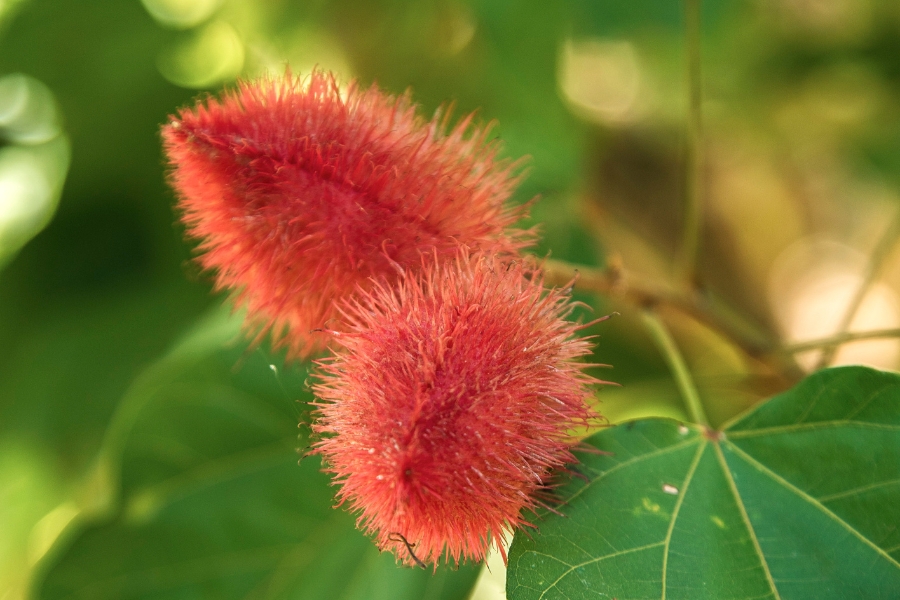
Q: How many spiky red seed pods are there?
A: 2